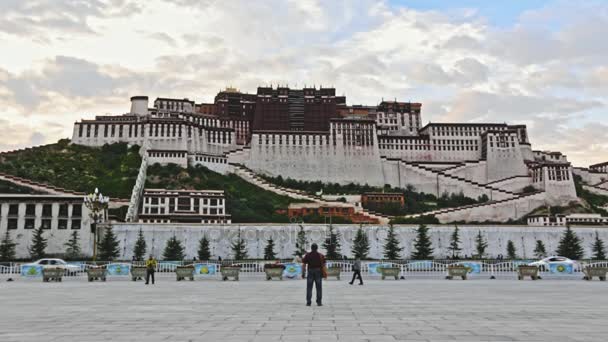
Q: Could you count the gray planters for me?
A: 11